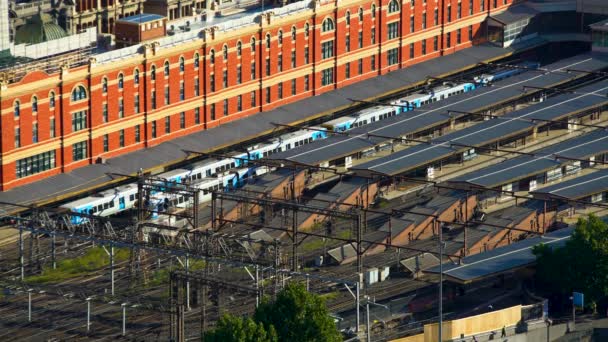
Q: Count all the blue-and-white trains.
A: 2